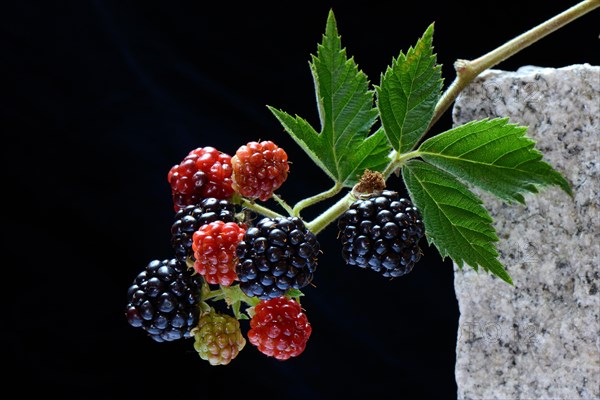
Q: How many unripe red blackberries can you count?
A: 4